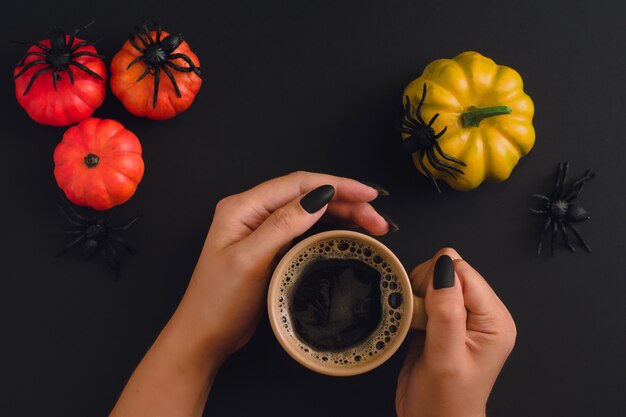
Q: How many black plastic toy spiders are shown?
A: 5